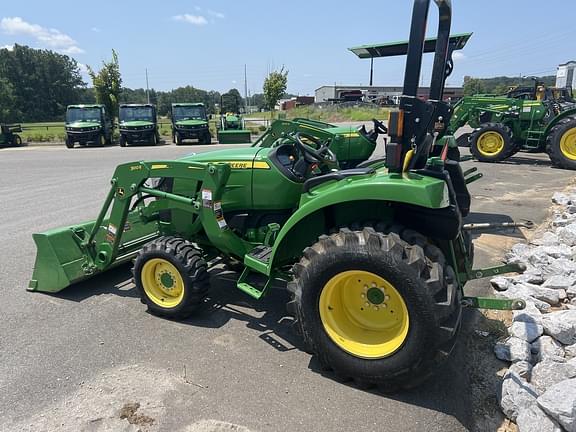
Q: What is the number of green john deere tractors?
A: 4